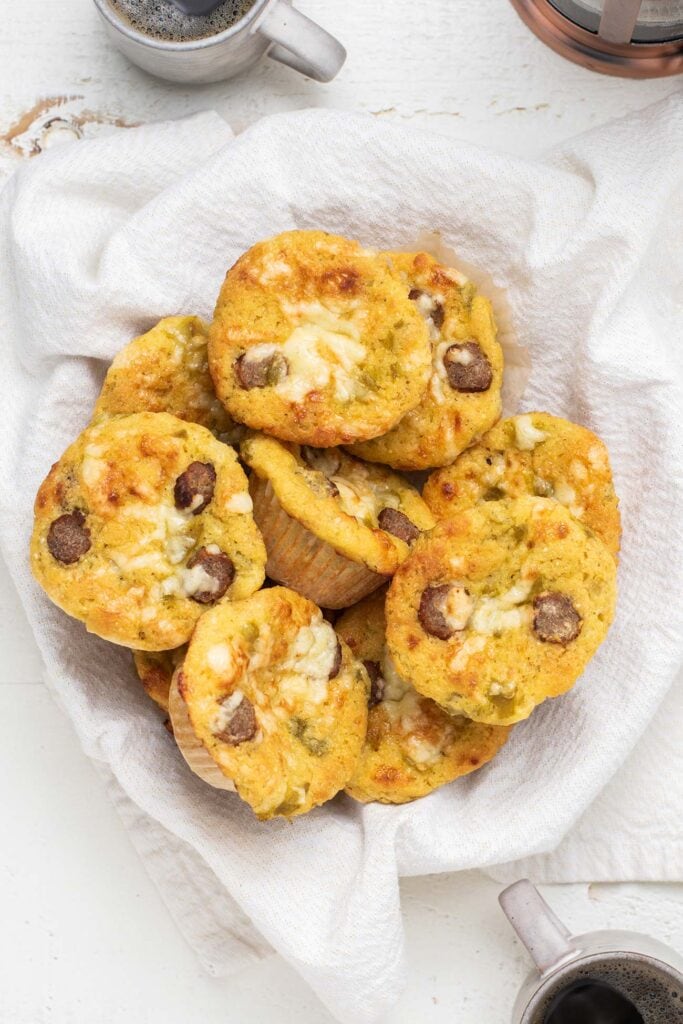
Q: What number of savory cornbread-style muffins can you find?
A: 10